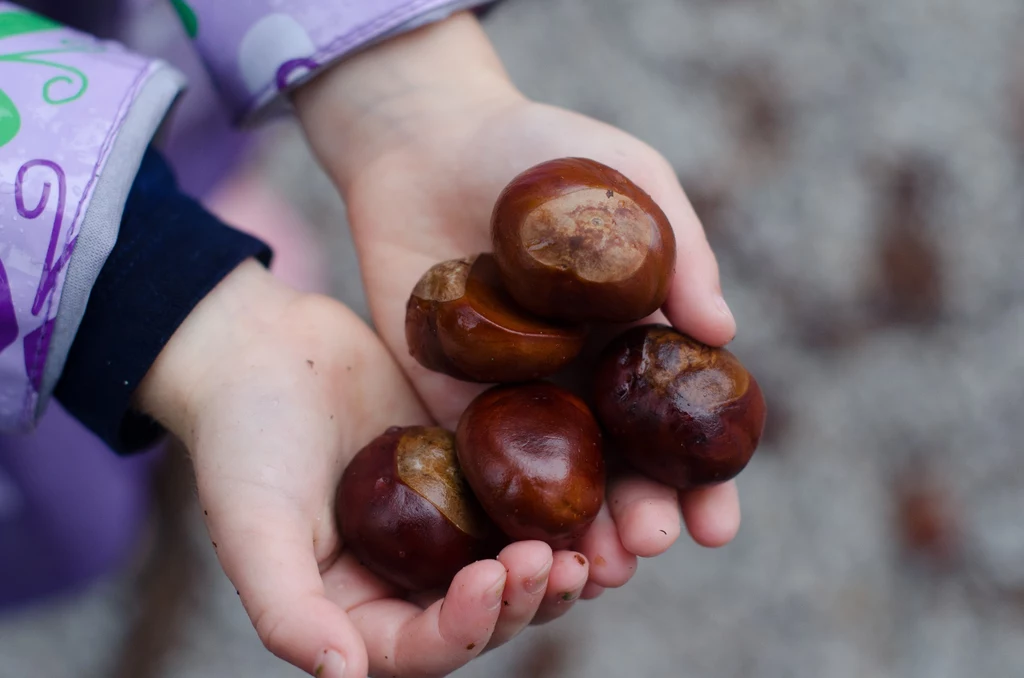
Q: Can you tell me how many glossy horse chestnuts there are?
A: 5